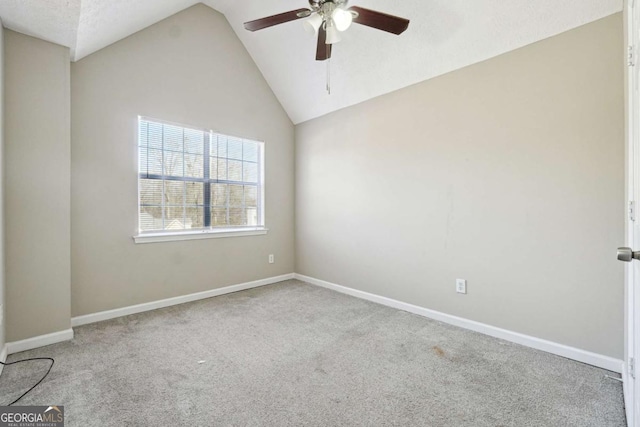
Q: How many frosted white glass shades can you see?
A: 3